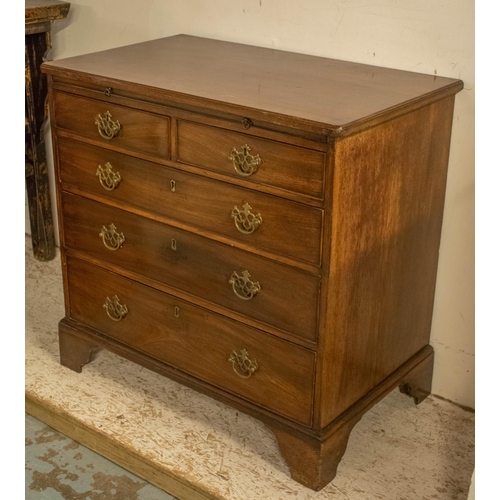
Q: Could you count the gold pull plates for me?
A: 8